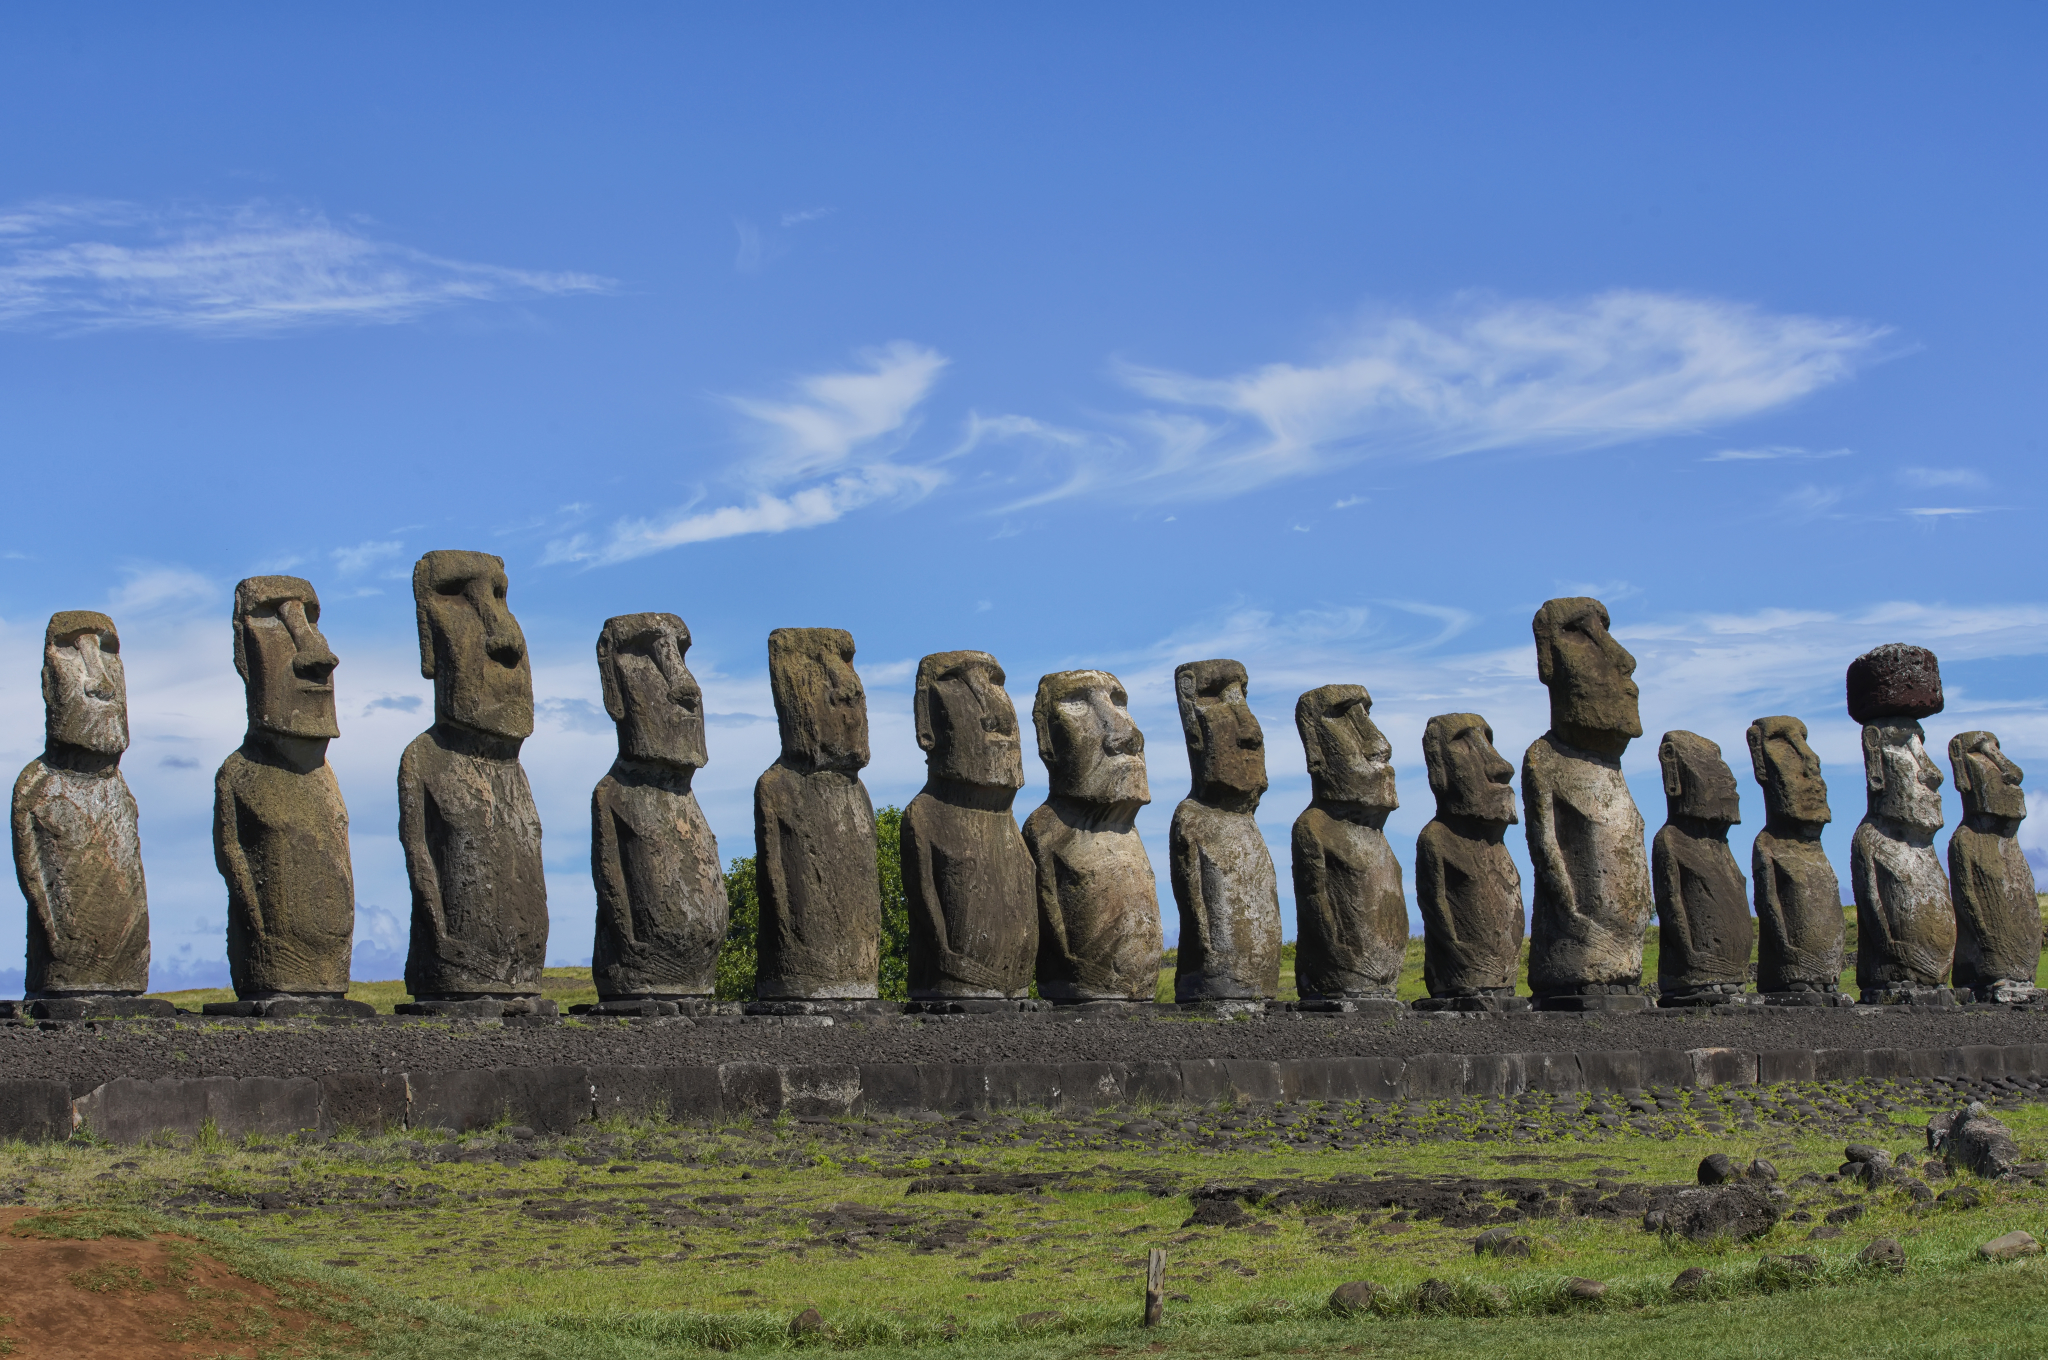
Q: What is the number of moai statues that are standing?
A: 15